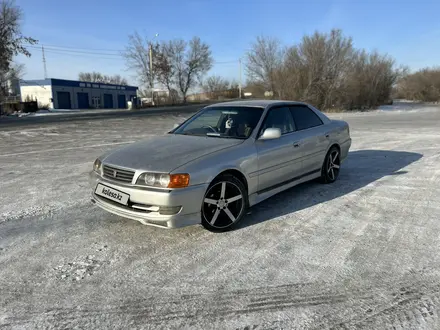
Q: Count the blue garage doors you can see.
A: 4